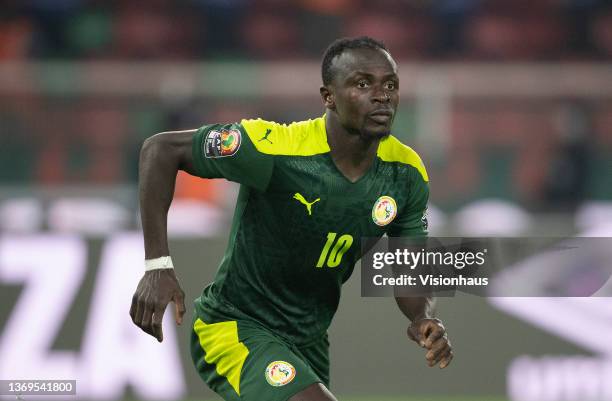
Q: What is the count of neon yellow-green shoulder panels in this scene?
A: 2